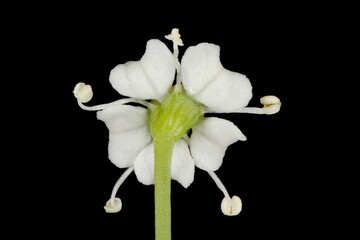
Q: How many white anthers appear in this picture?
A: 5